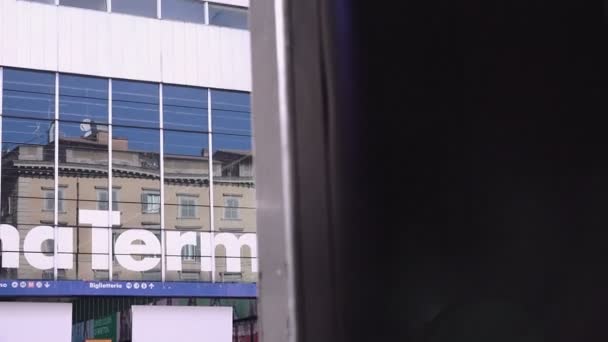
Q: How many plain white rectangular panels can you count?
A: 2